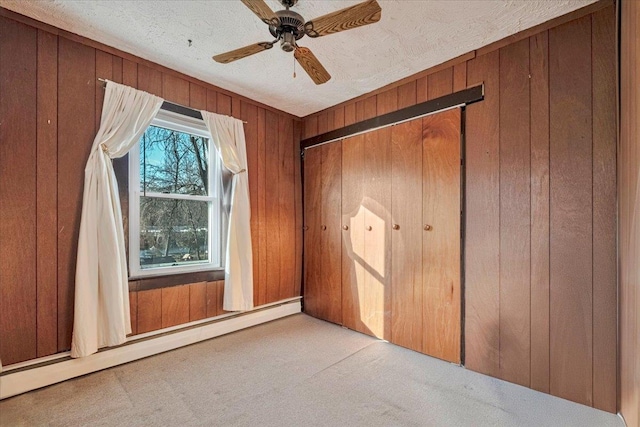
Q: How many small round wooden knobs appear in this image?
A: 6